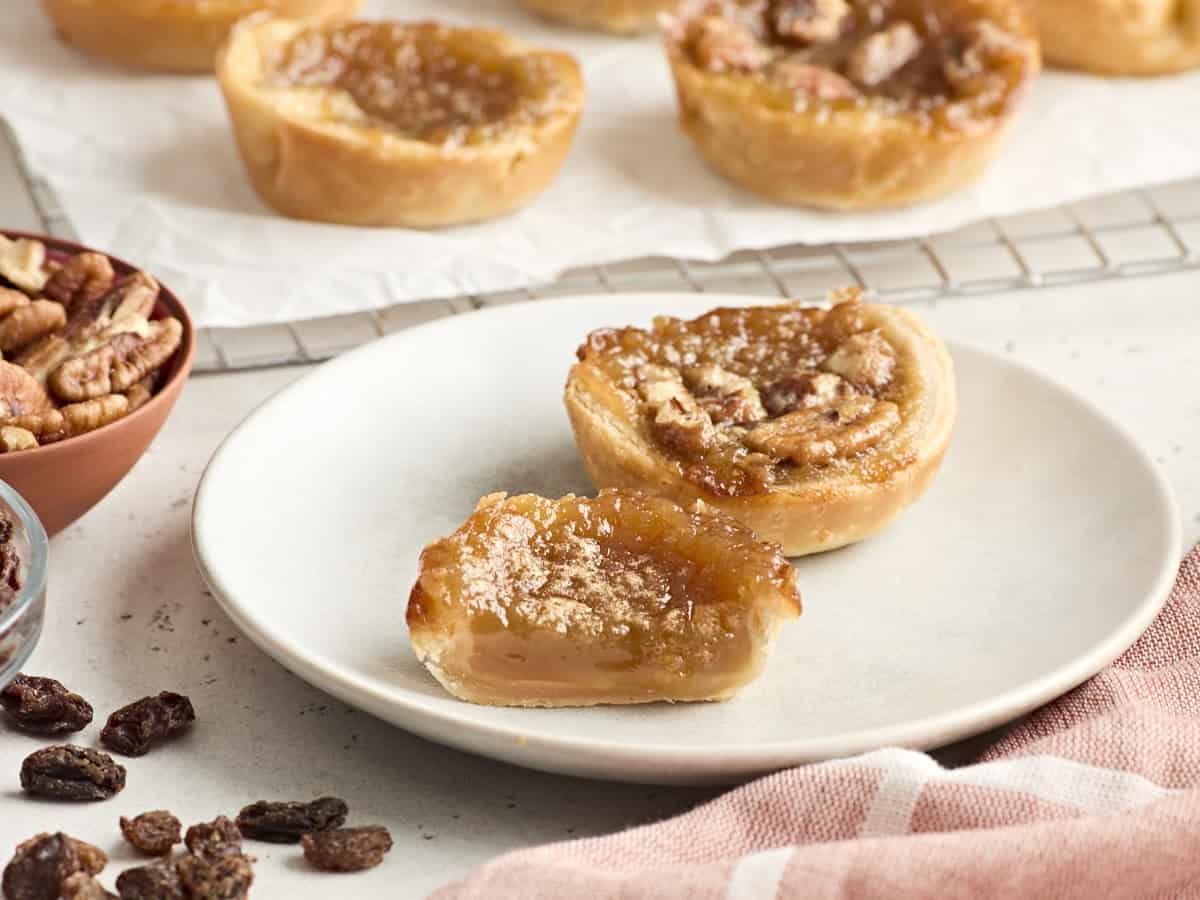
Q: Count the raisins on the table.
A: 11